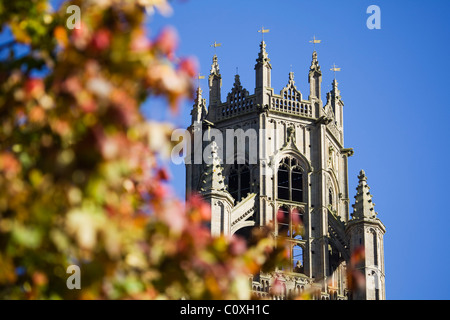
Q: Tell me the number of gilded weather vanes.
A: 5